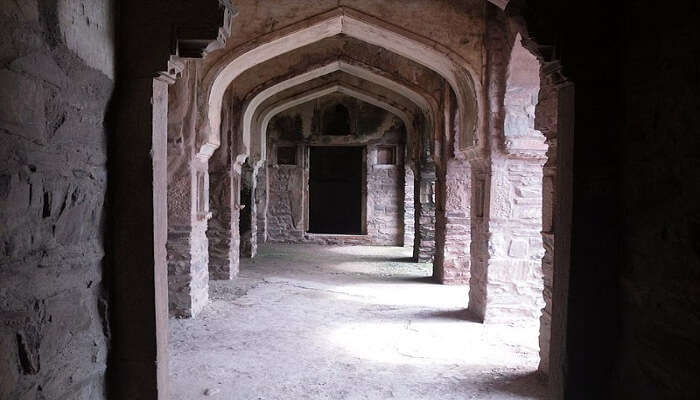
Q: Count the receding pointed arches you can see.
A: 3